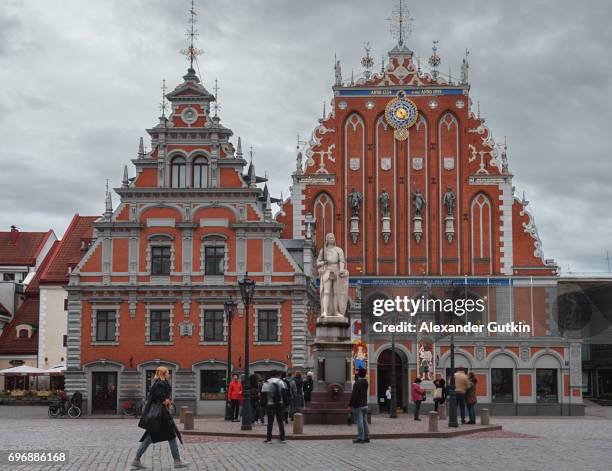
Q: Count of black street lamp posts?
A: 4